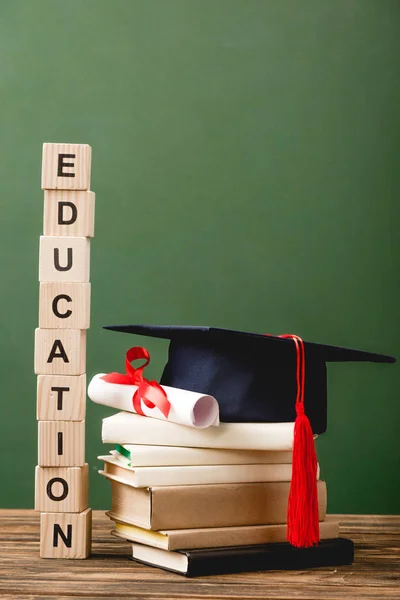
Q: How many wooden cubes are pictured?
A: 9